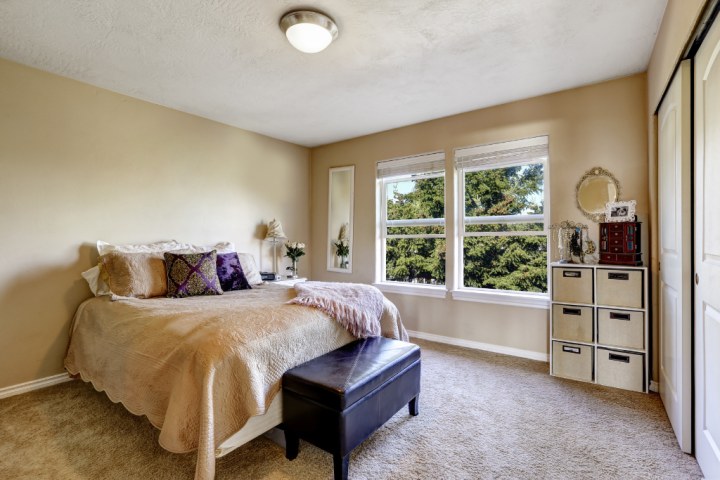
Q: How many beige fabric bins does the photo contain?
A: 6